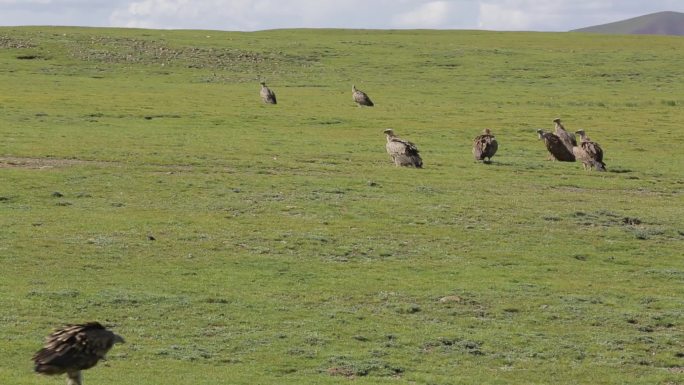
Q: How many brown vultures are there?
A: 8